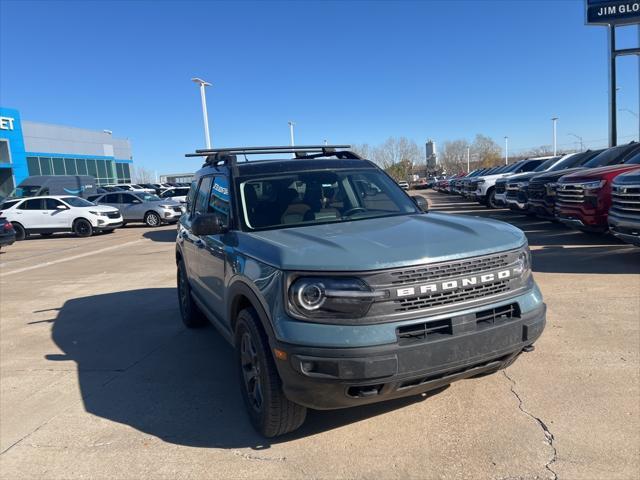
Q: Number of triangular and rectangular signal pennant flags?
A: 0